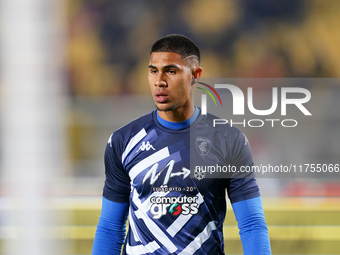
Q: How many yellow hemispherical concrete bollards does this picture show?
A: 0